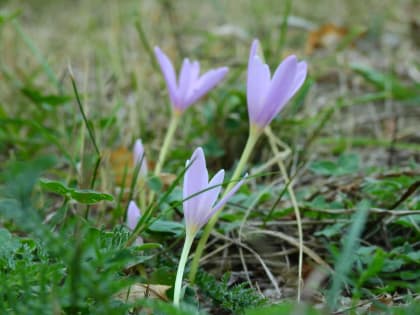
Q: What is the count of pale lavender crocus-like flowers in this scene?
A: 5